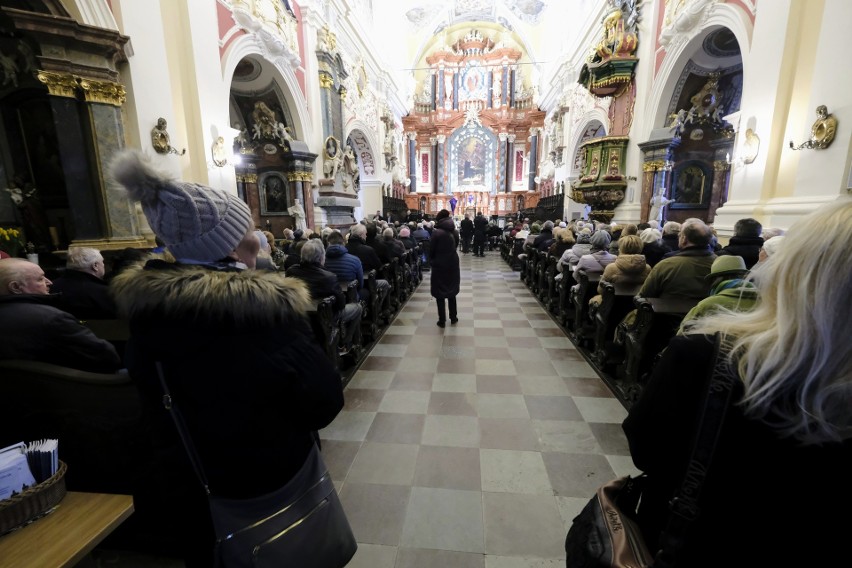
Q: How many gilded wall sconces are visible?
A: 4